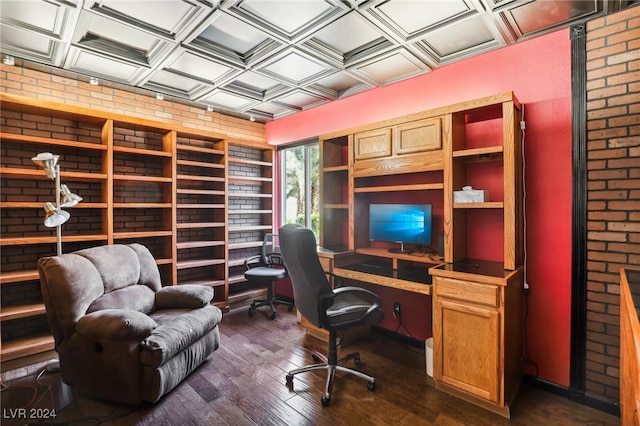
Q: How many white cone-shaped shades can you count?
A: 3